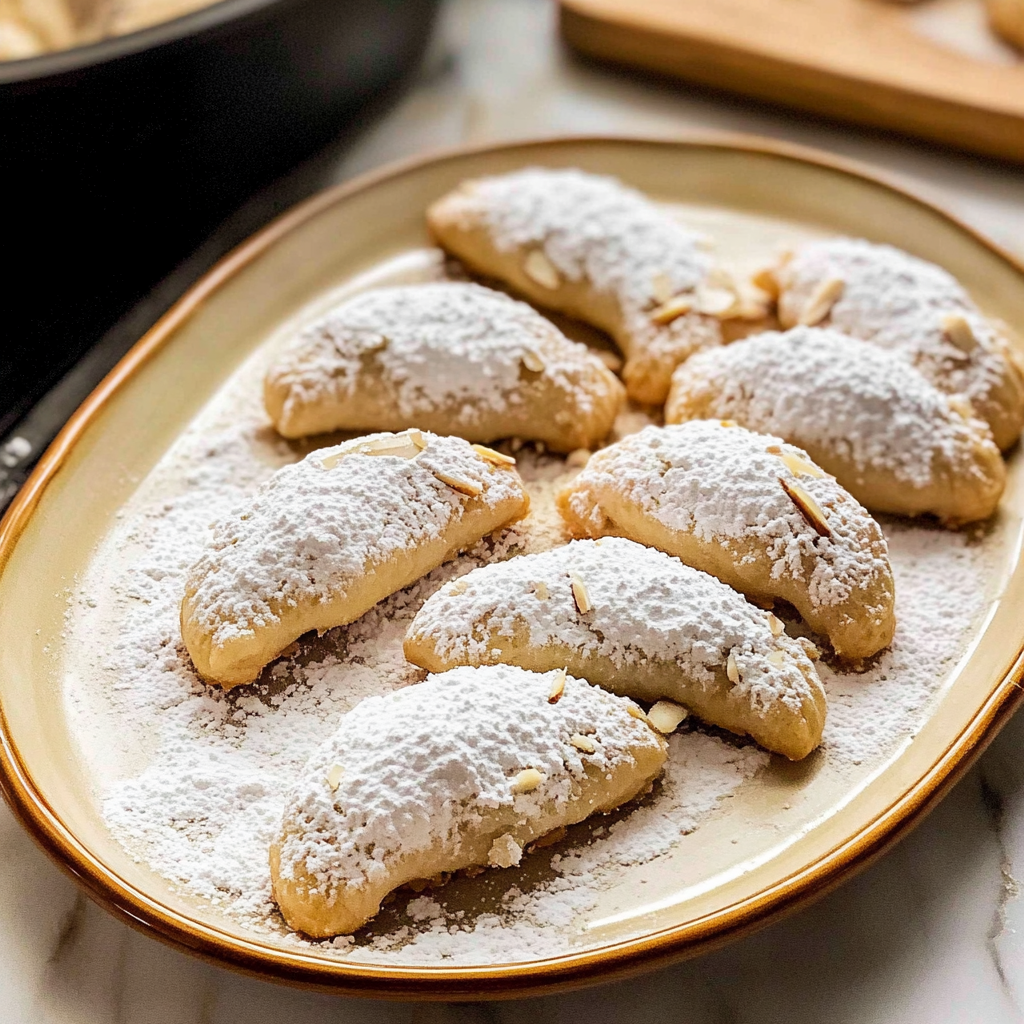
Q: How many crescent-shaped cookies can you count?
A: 8